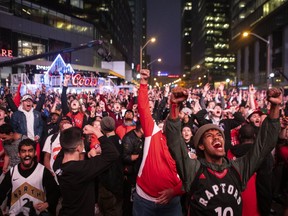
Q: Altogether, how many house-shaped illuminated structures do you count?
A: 2